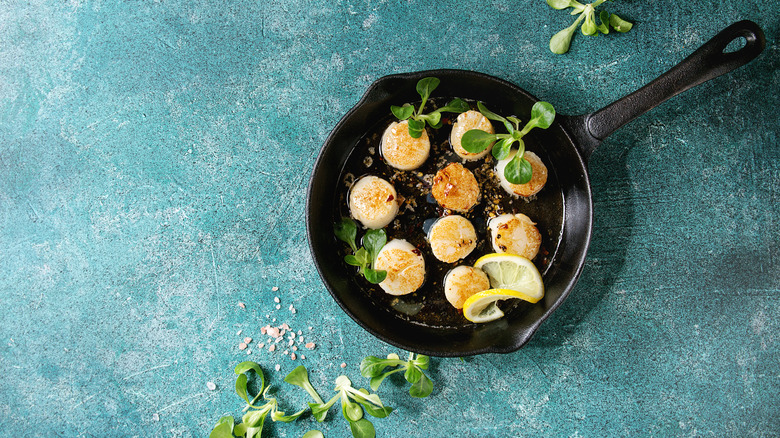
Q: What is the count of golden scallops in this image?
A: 9